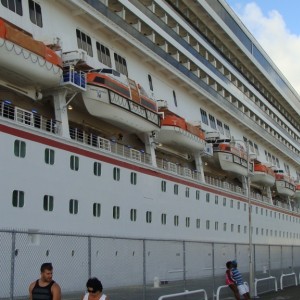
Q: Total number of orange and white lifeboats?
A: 7